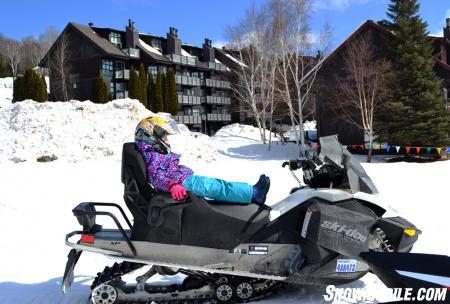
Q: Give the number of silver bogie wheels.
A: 3